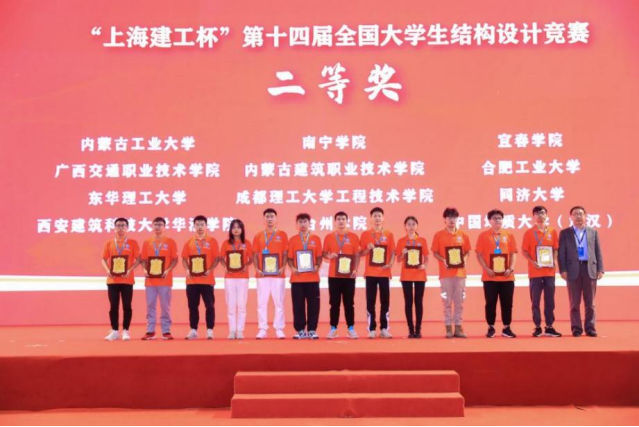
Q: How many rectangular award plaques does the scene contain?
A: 12